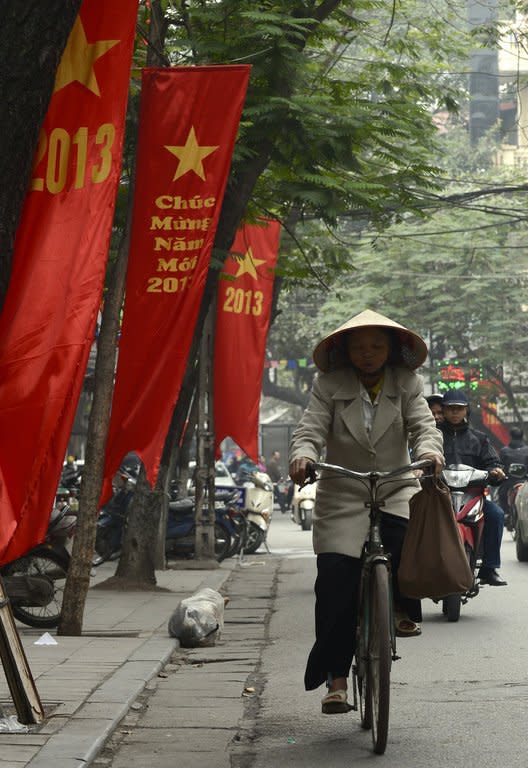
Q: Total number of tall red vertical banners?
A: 3